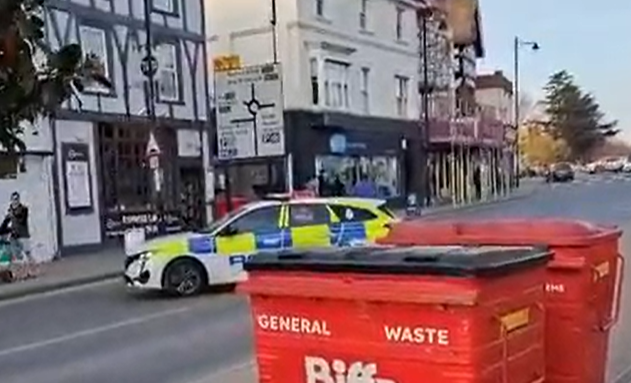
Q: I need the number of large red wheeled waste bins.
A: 2